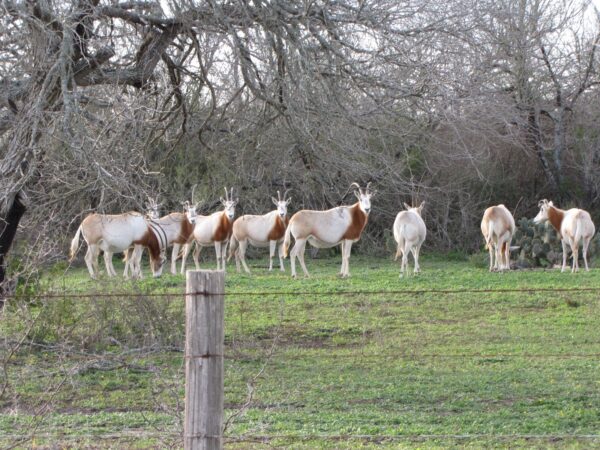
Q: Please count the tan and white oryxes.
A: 9